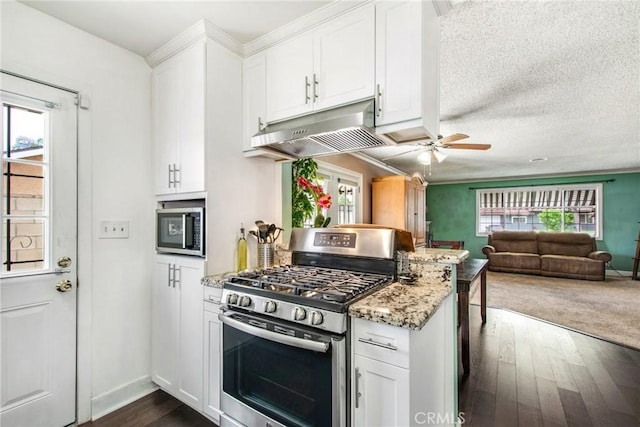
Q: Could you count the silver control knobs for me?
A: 5